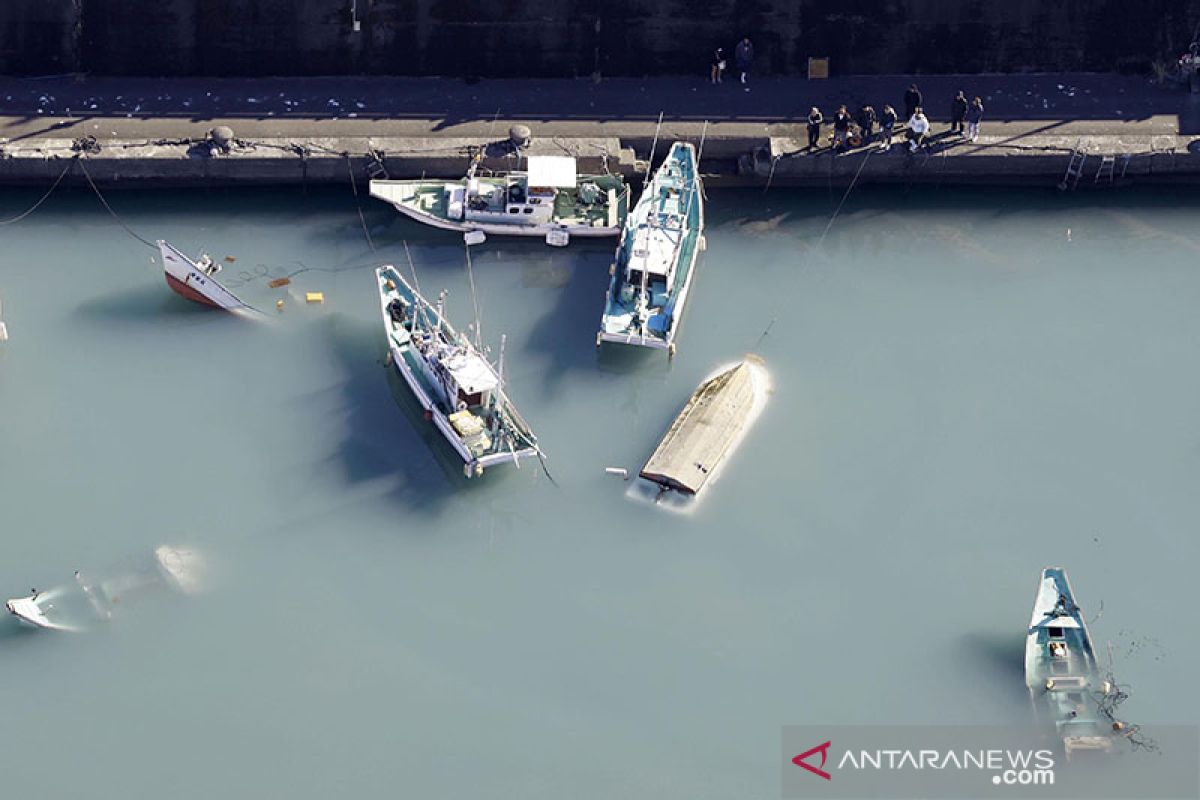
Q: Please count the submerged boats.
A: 4